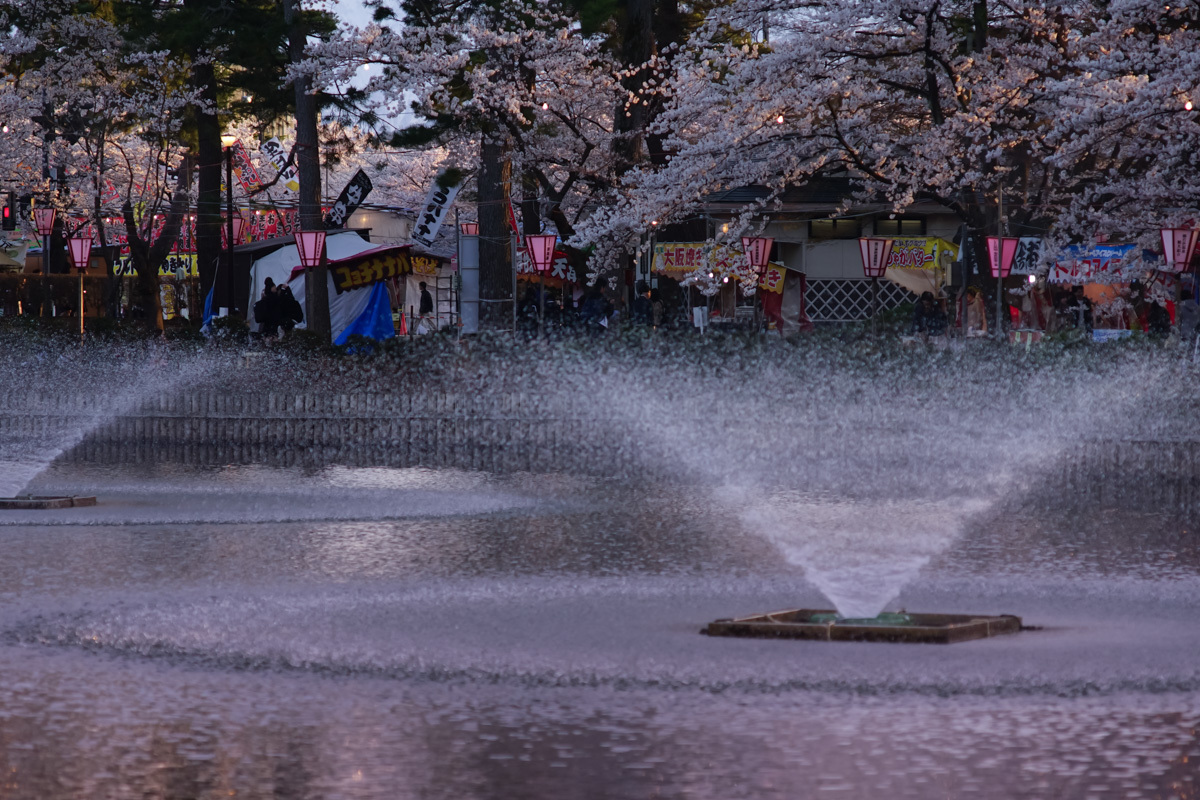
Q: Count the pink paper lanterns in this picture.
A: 10